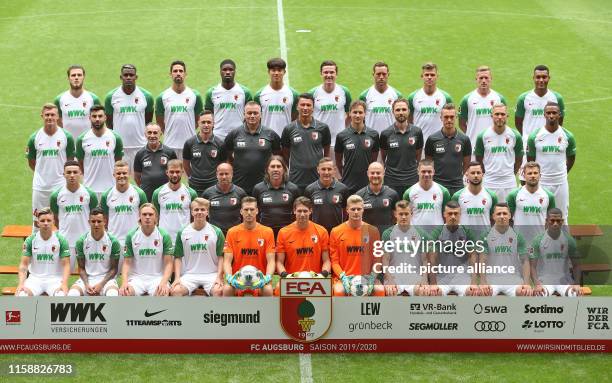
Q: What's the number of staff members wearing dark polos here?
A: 11